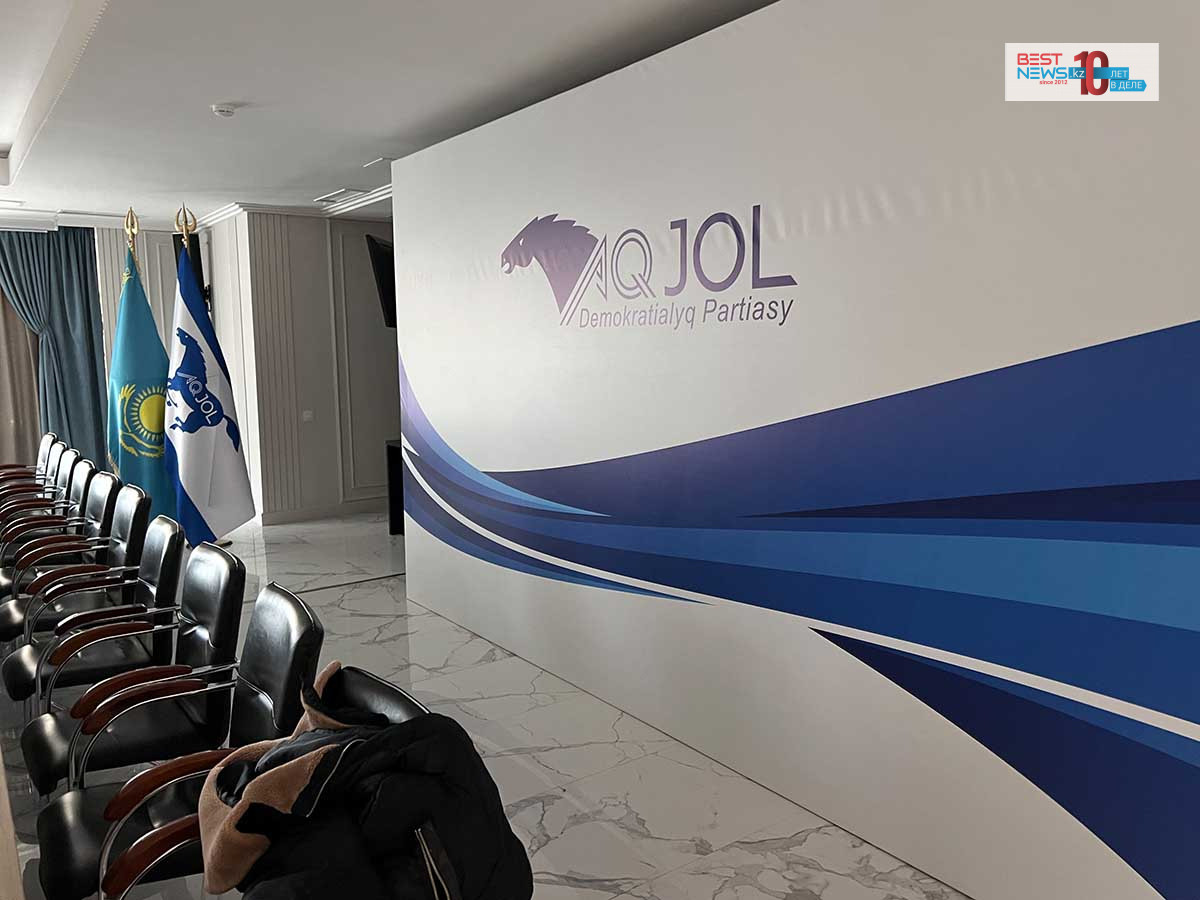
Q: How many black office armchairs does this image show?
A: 10